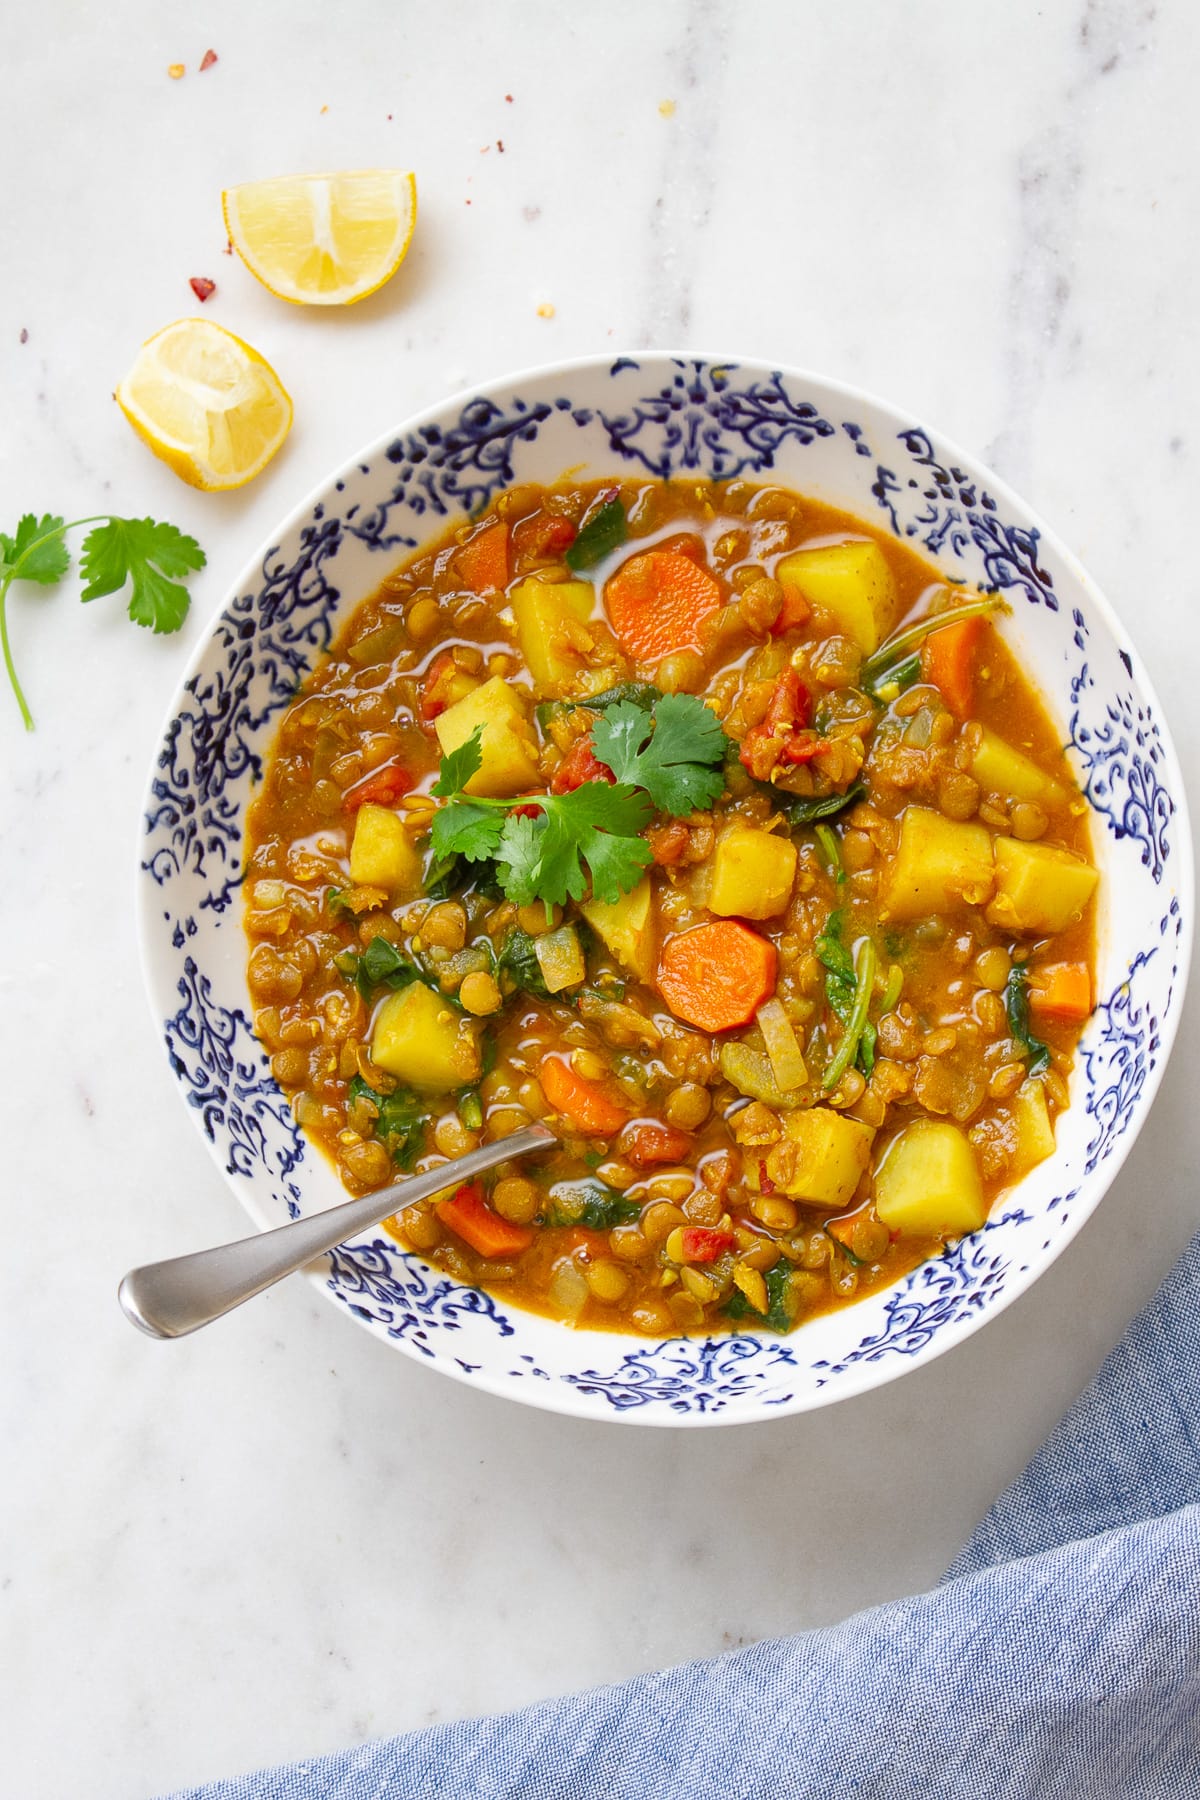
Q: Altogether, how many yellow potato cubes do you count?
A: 13